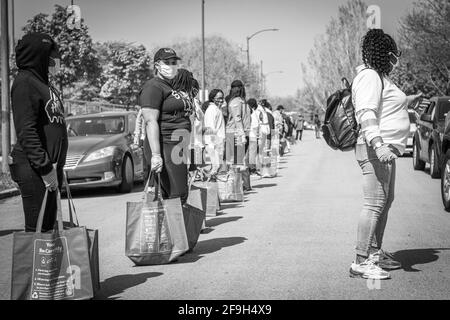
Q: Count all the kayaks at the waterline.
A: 0